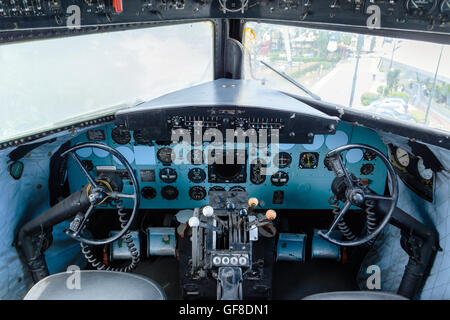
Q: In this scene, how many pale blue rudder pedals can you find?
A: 4